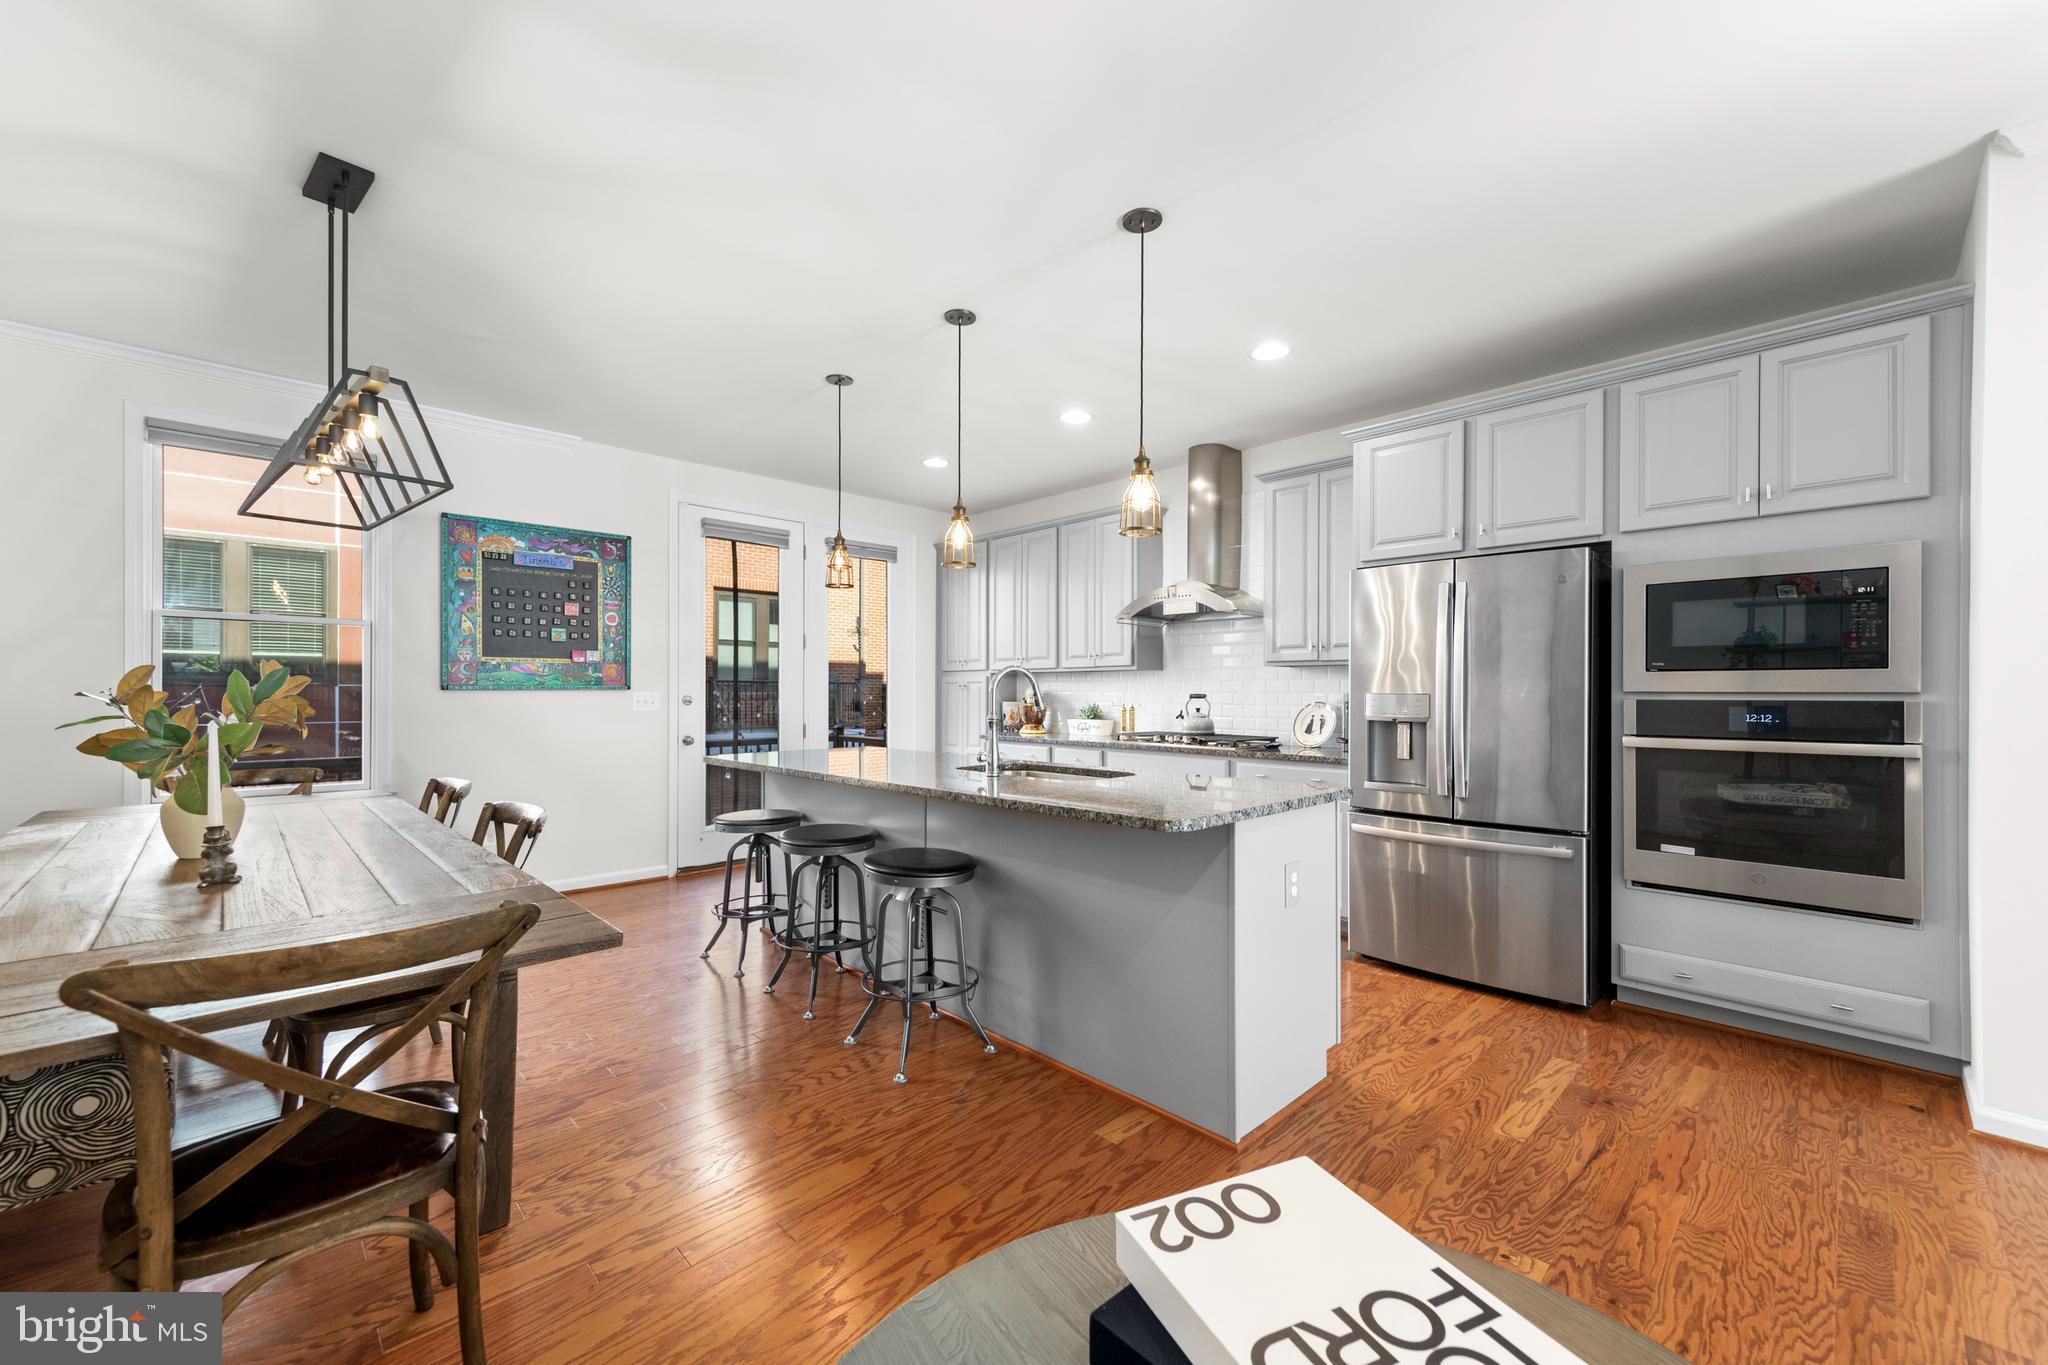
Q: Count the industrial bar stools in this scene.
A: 3